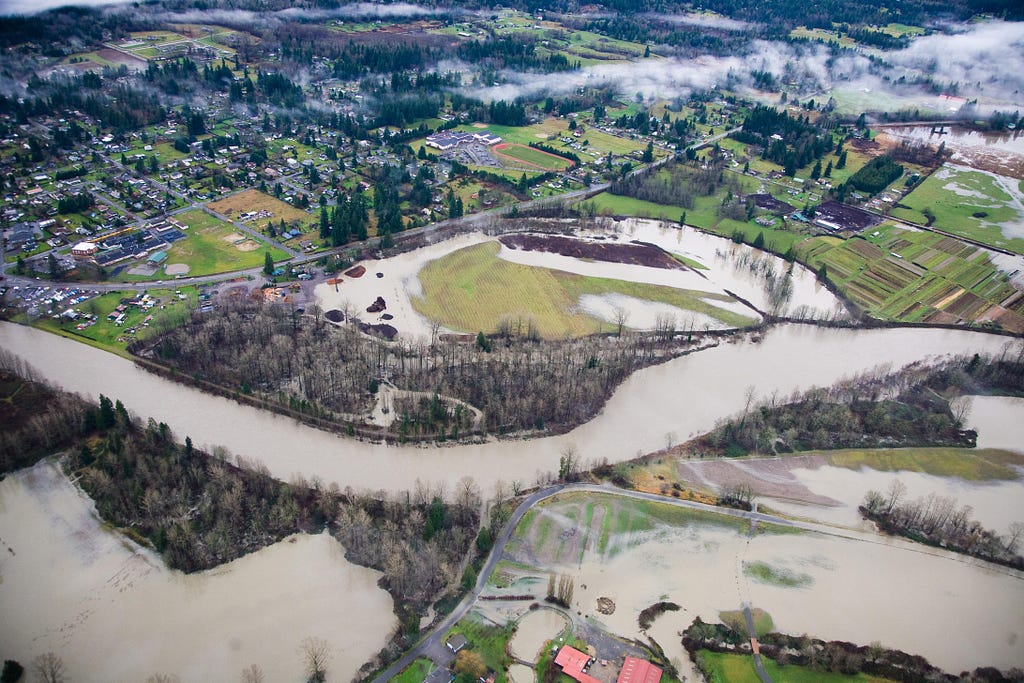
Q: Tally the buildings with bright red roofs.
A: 2